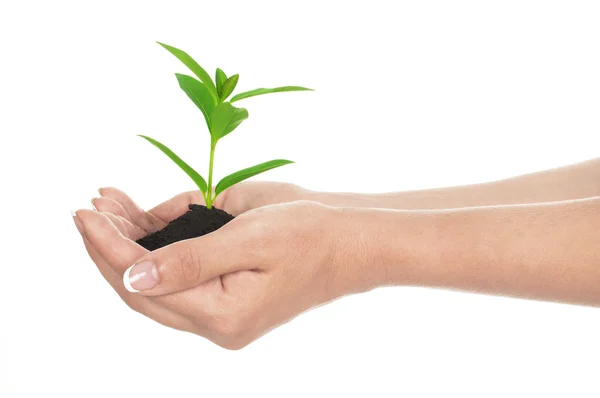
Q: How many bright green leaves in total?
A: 8